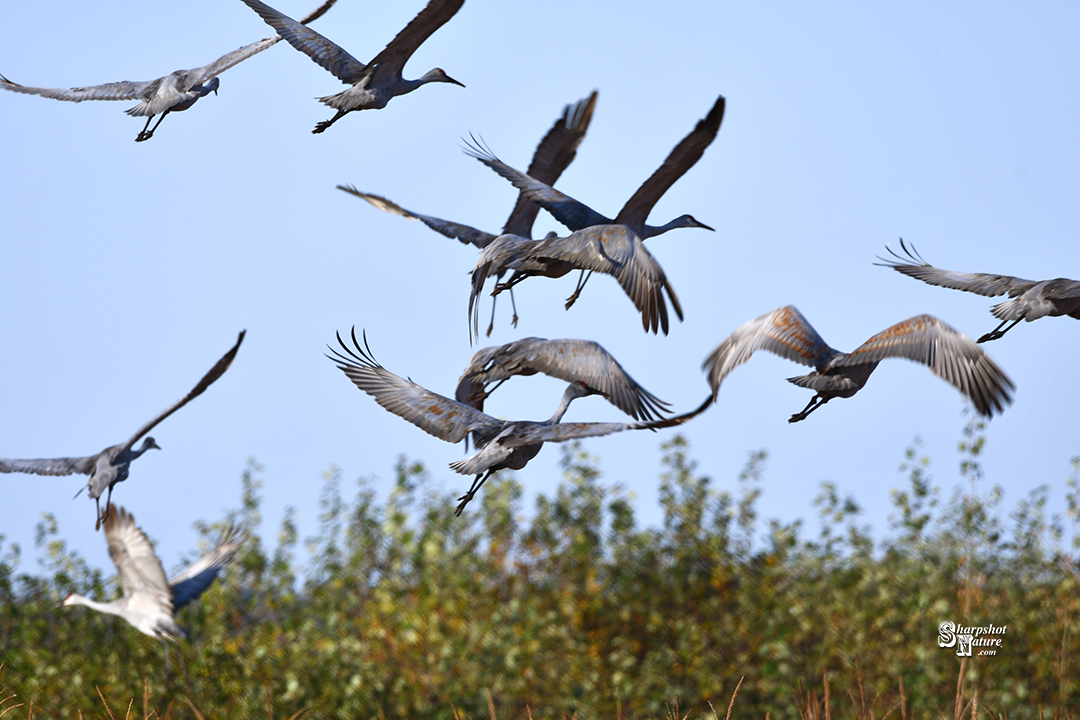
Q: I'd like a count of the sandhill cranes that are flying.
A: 11